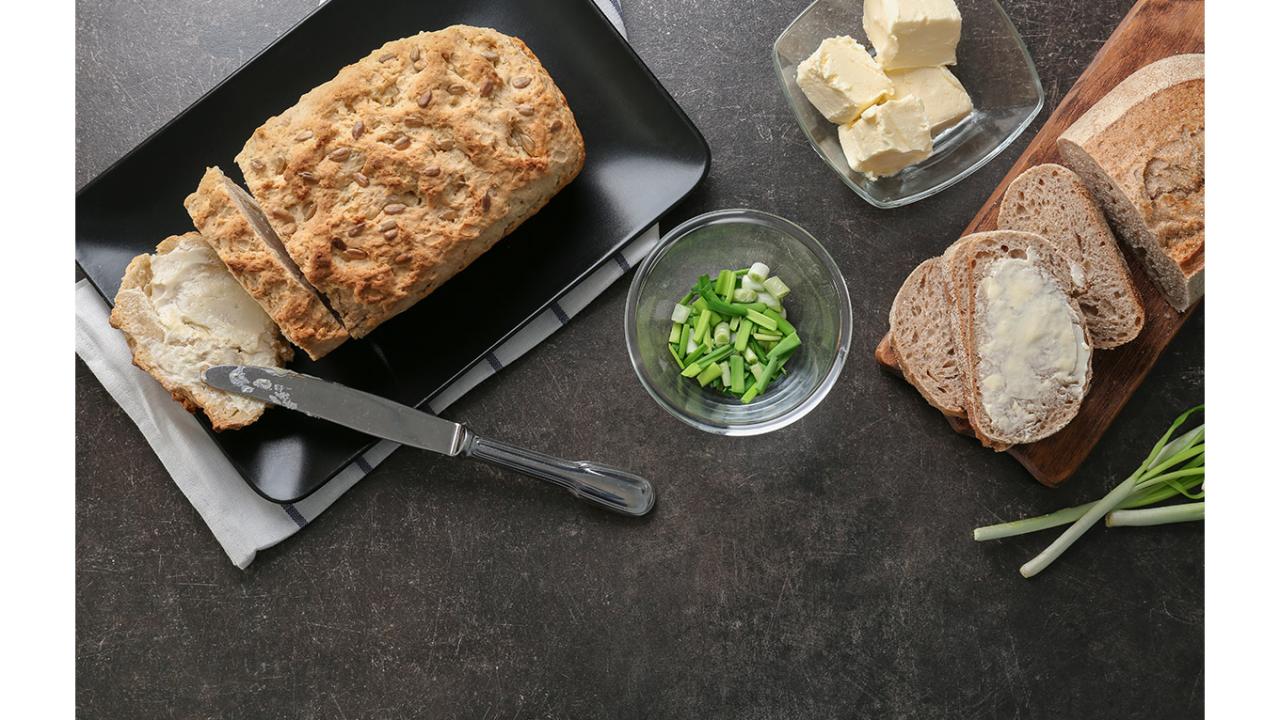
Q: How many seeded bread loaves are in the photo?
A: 1